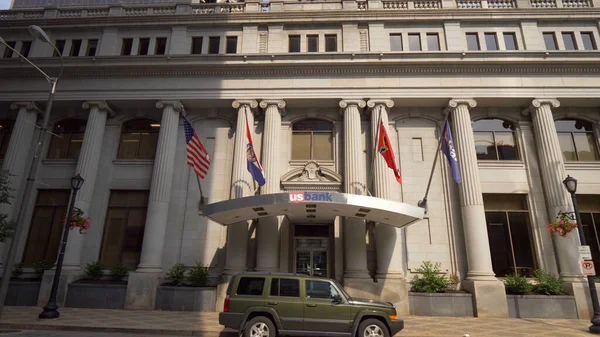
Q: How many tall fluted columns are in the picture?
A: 9